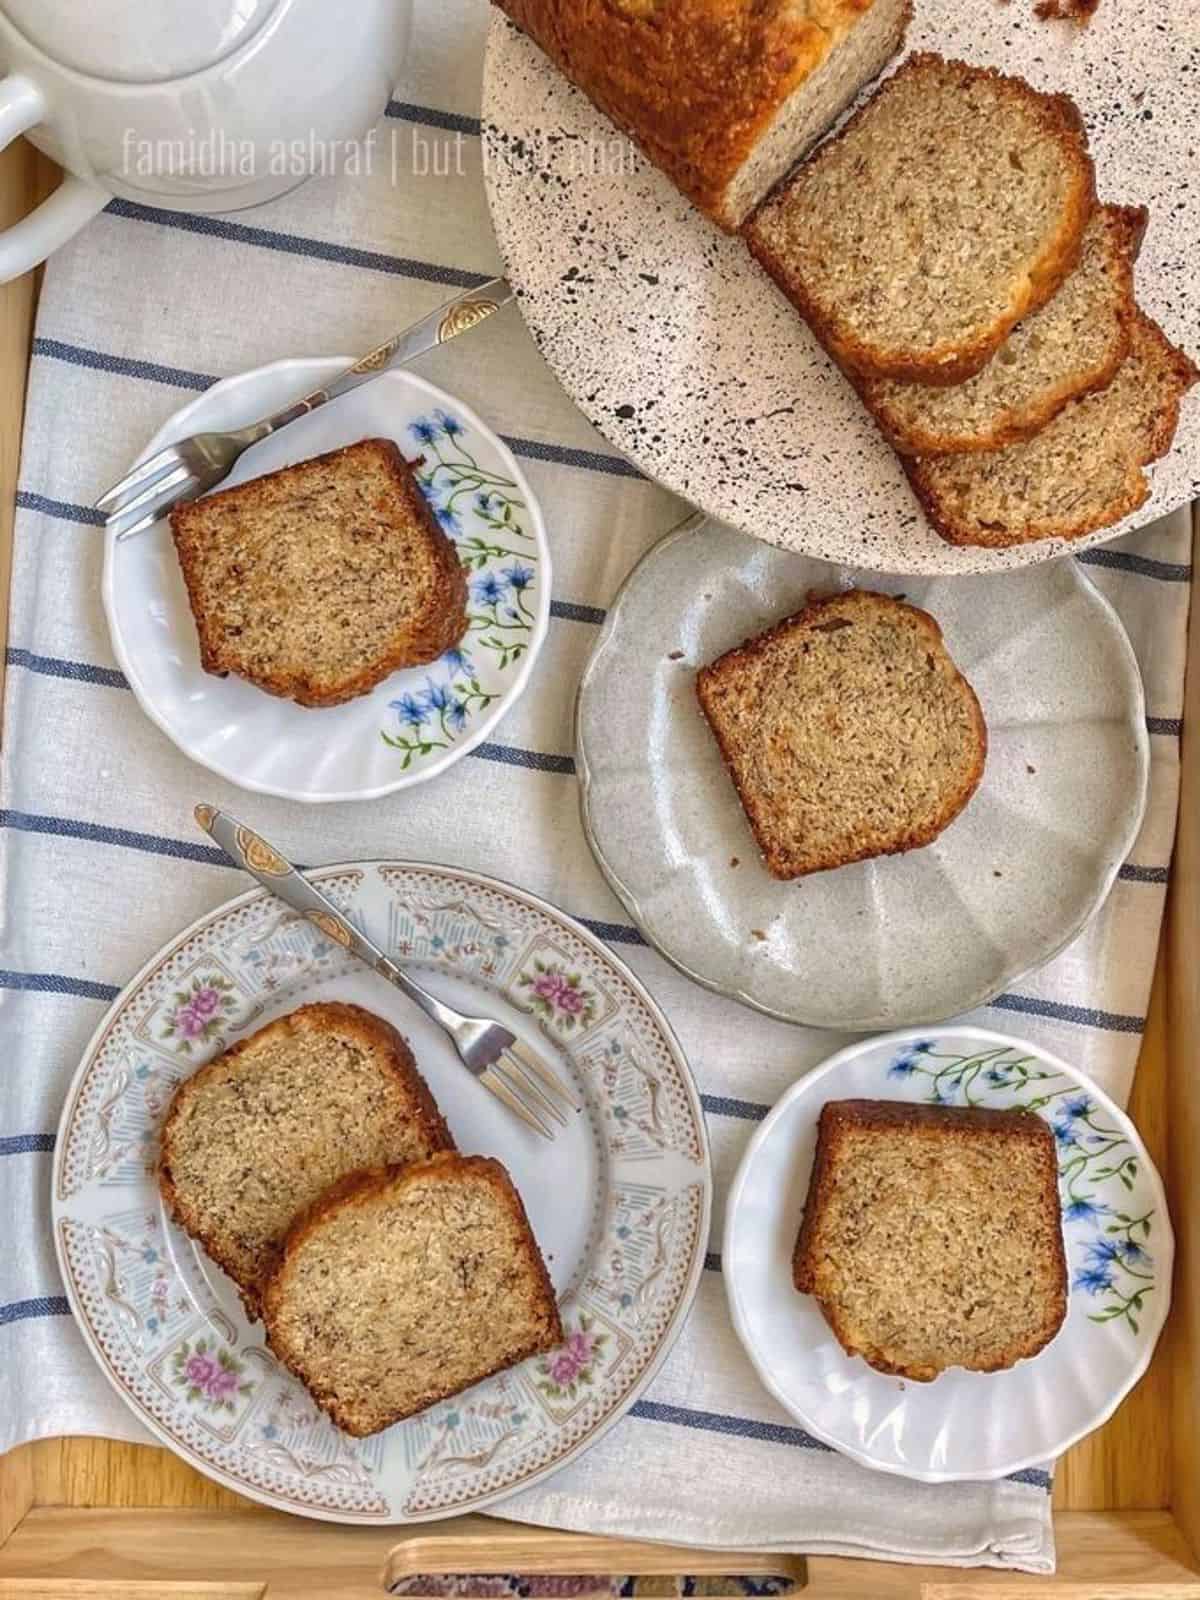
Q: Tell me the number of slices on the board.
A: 3